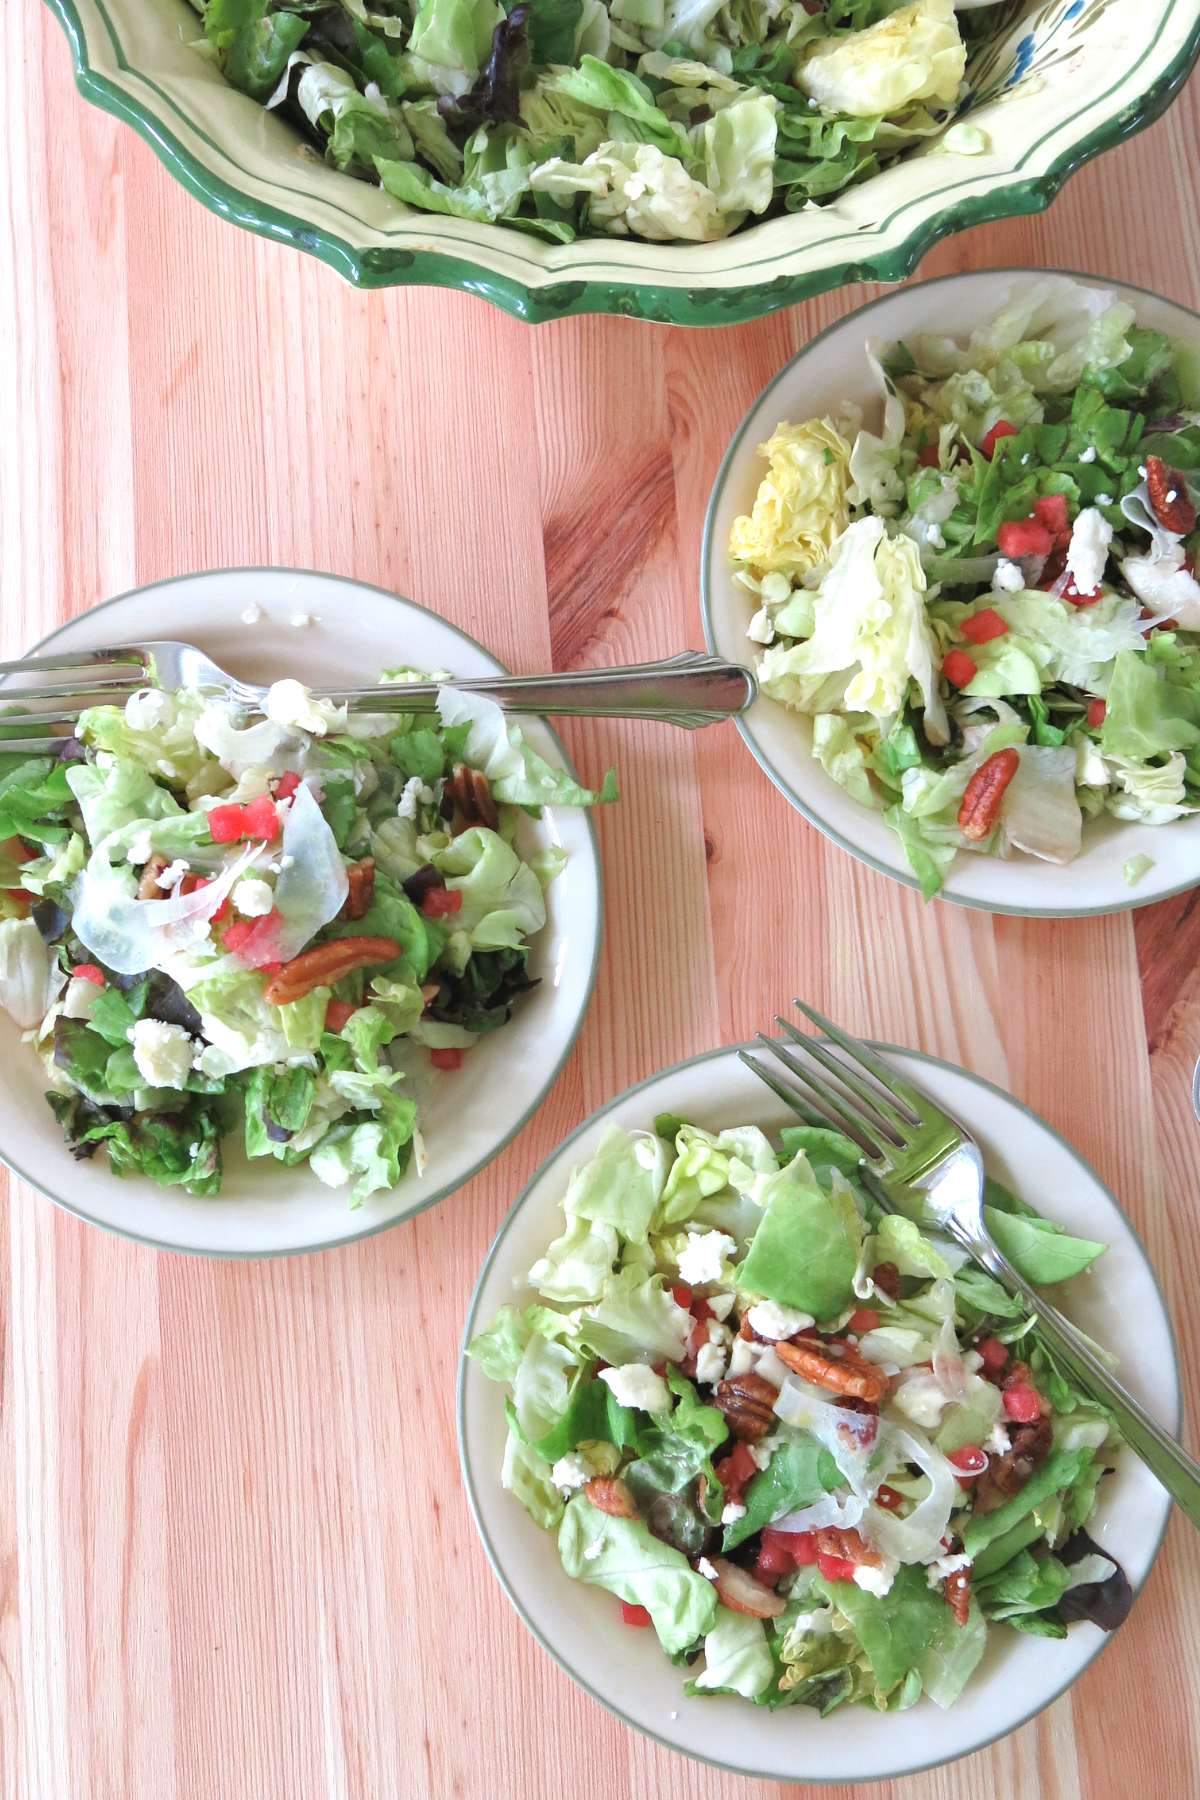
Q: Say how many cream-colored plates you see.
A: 3